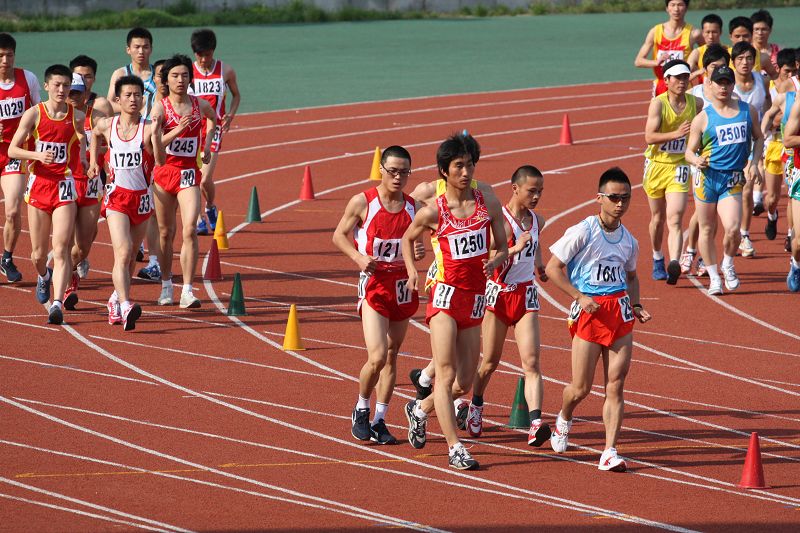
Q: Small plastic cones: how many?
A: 10